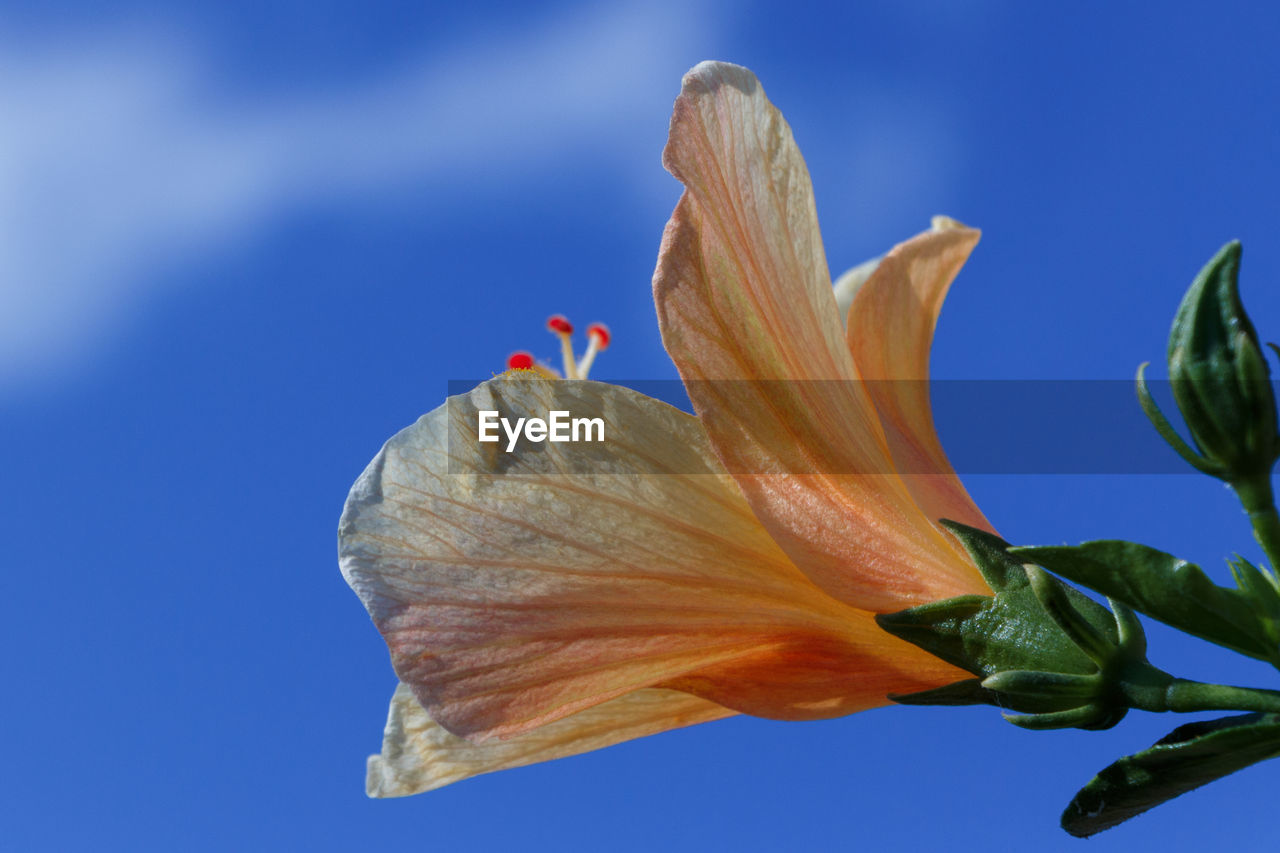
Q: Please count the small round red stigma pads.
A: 3